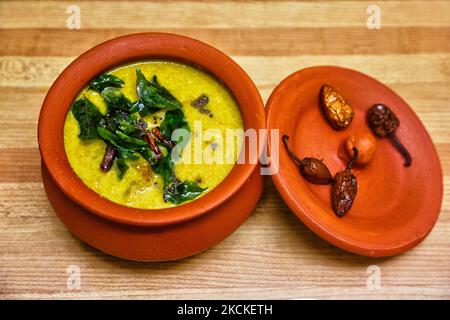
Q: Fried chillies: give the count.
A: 4